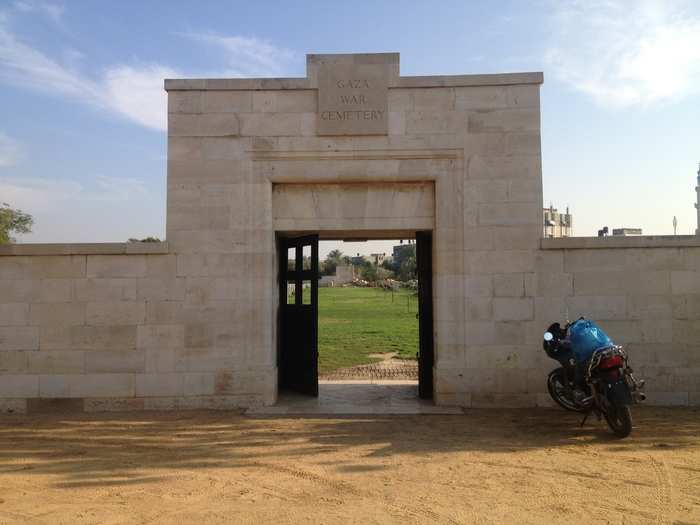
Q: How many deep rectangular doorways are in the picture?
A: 1